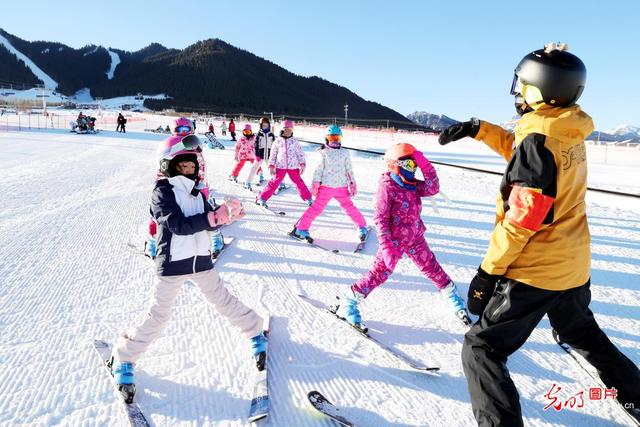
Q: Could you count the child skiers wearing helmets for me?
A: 7